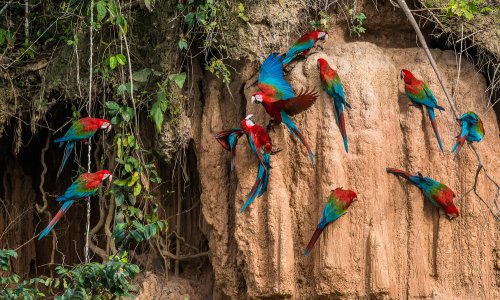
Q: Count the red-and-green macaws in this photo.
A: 11